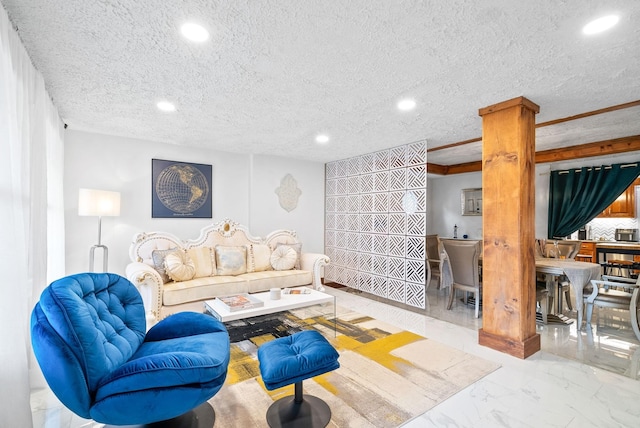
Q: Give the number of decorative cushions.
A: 7